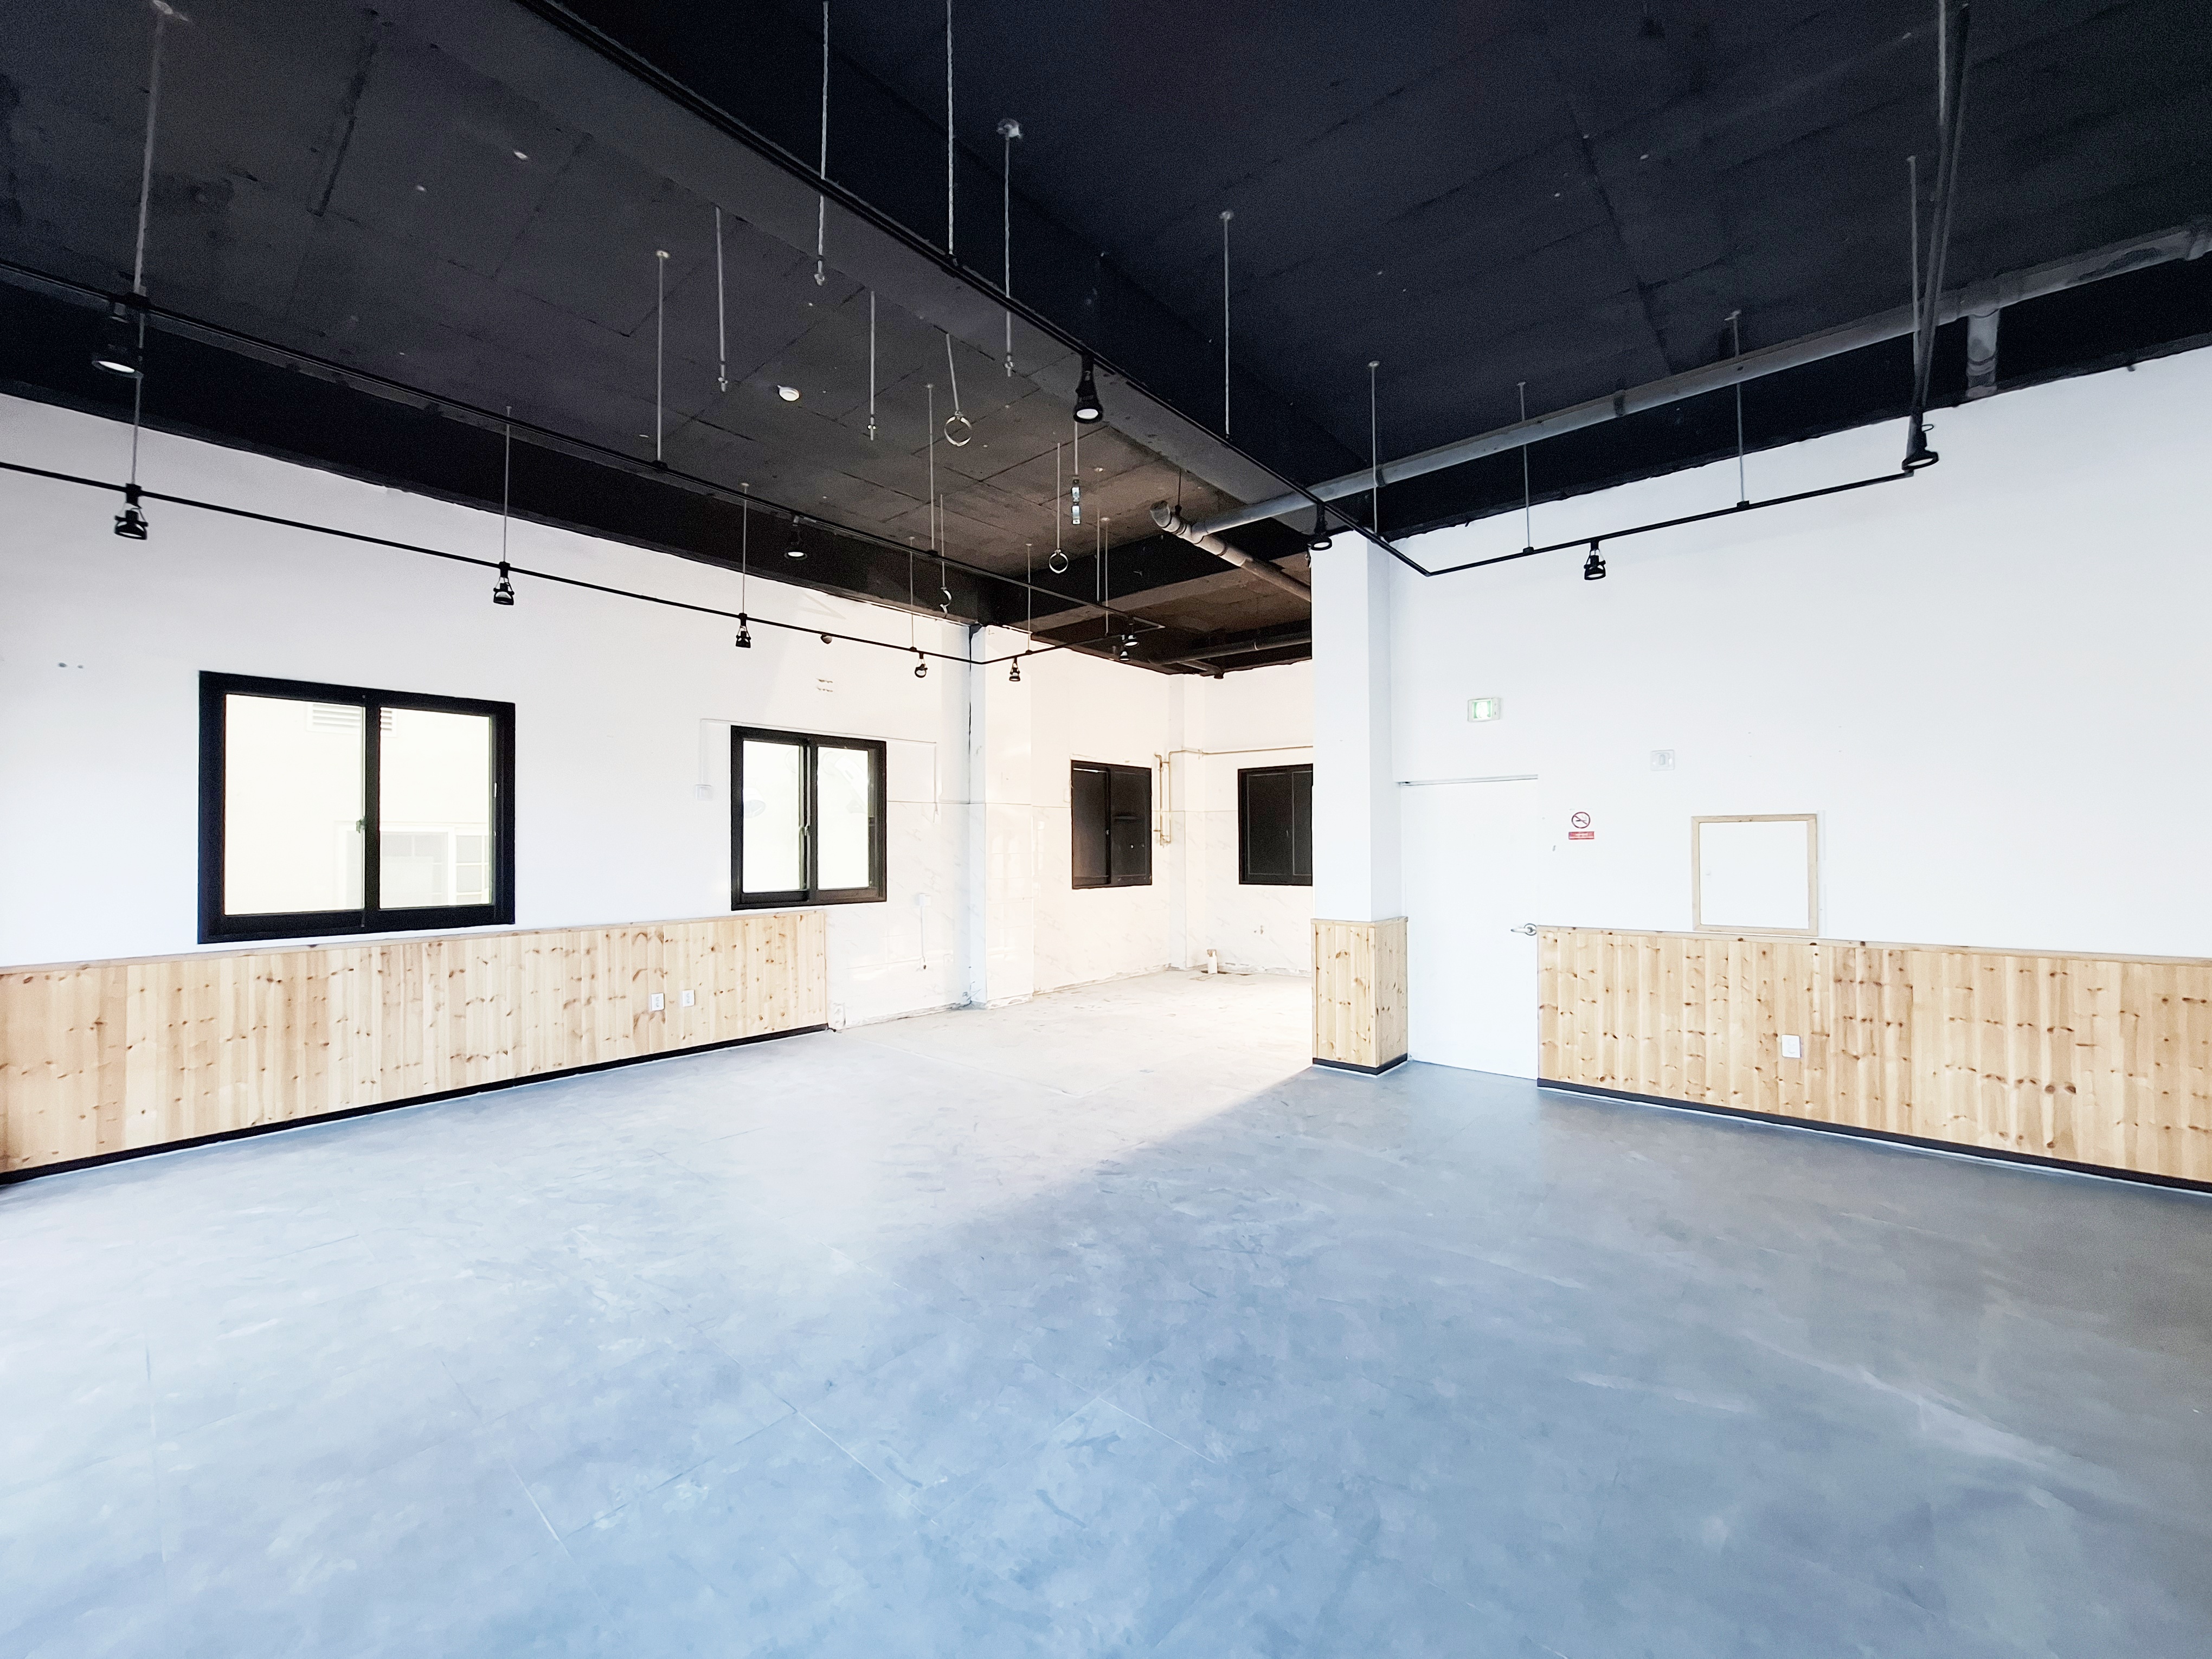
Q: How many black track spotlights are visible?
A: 13